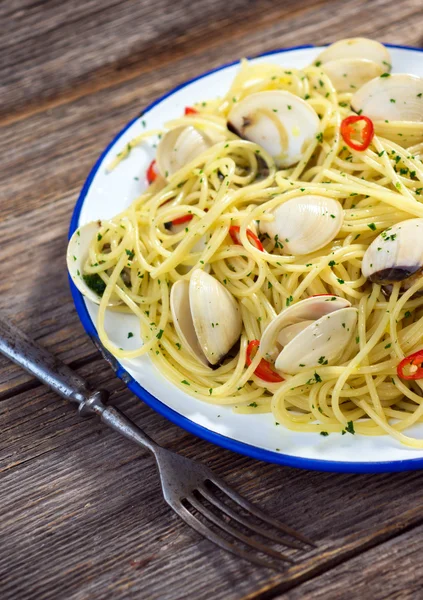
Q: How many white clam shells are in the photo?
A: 9